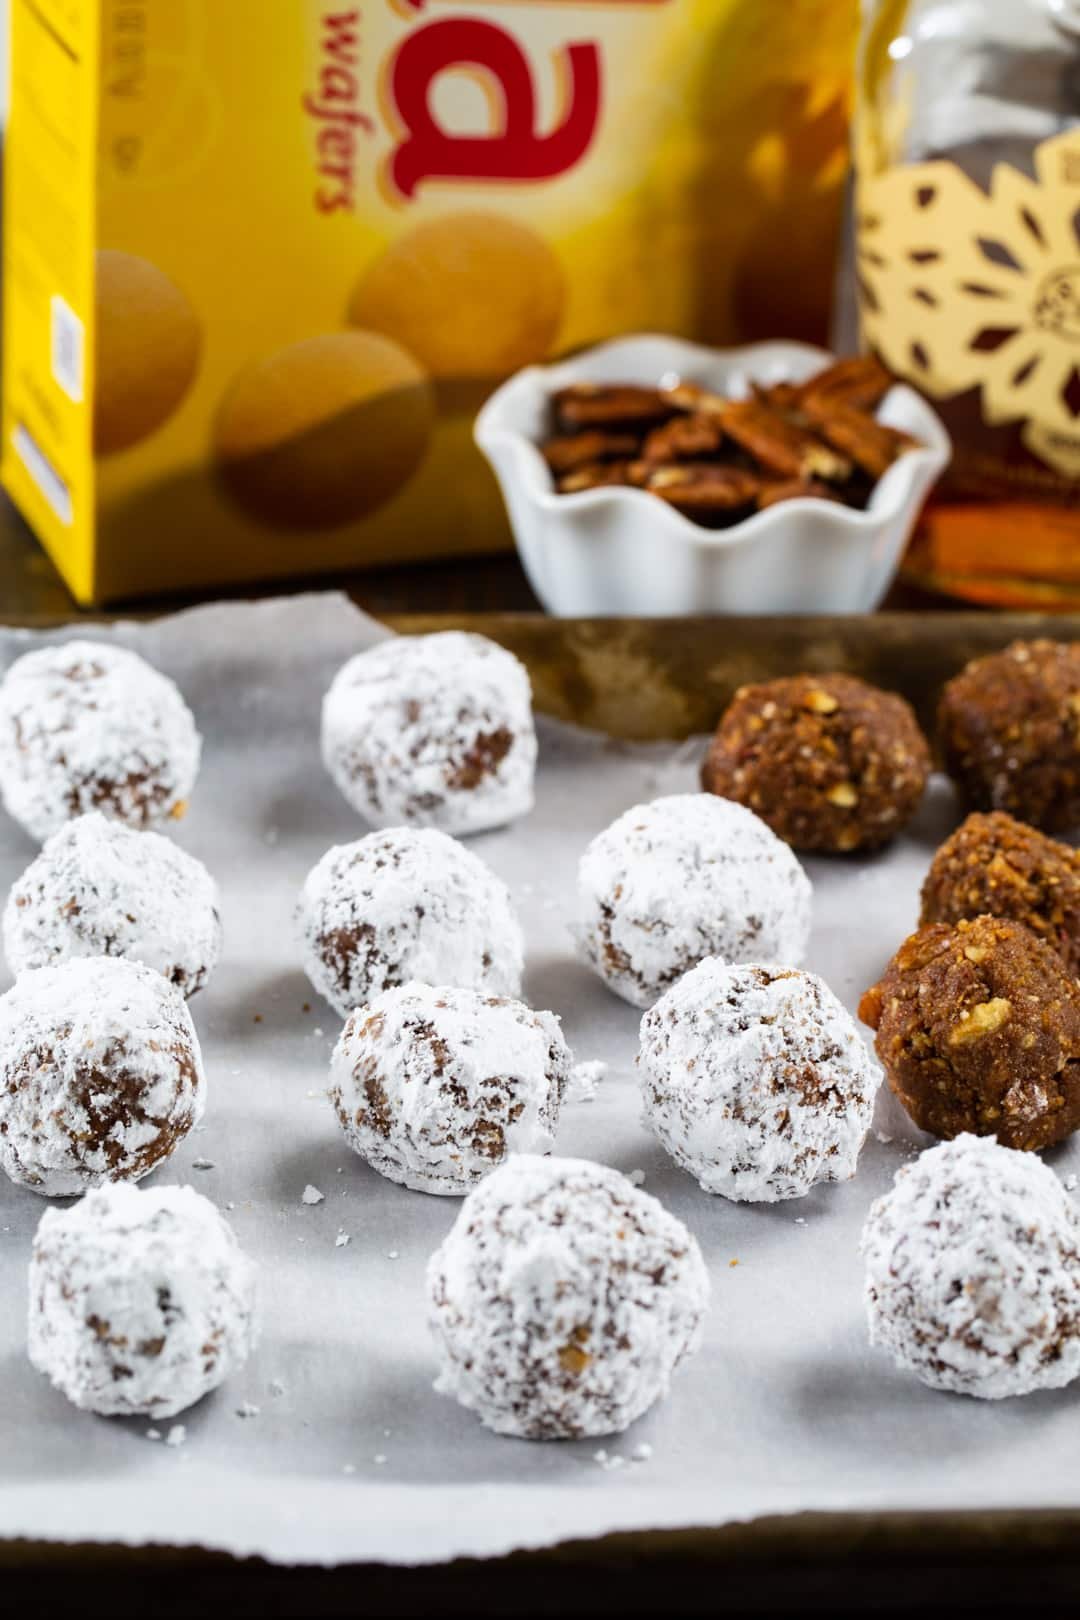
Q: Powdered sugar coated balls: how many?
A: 11